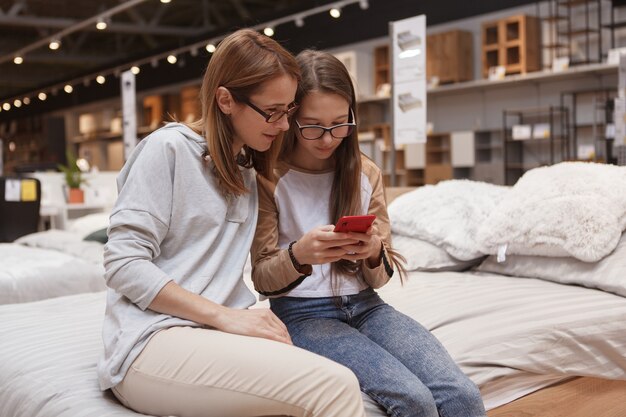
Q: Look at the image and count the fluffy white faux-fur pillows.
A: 2